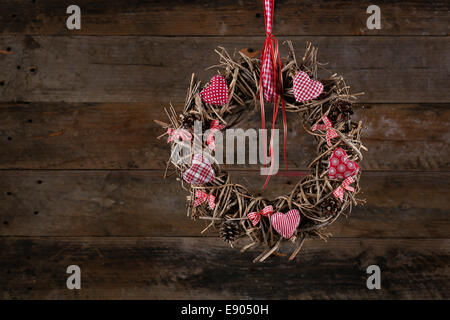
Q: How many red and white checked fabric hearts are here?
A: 2